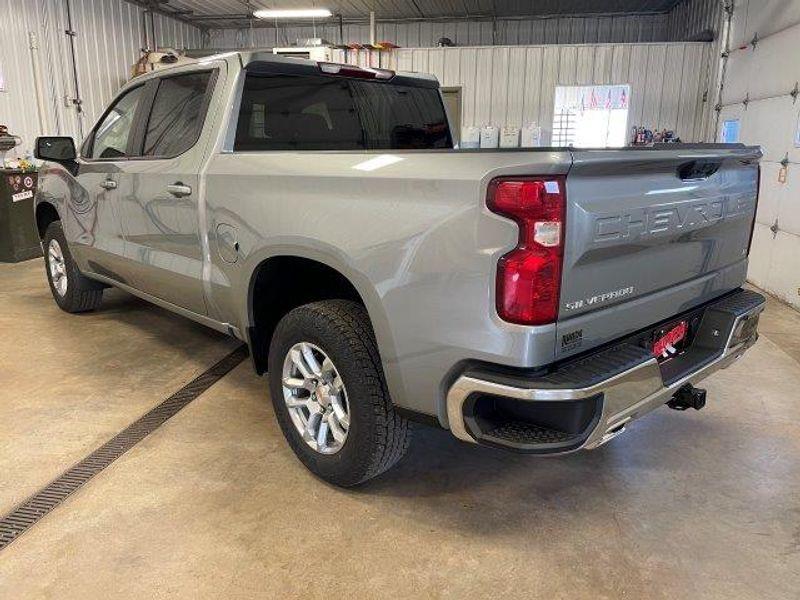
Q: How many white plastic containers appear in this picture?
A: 4